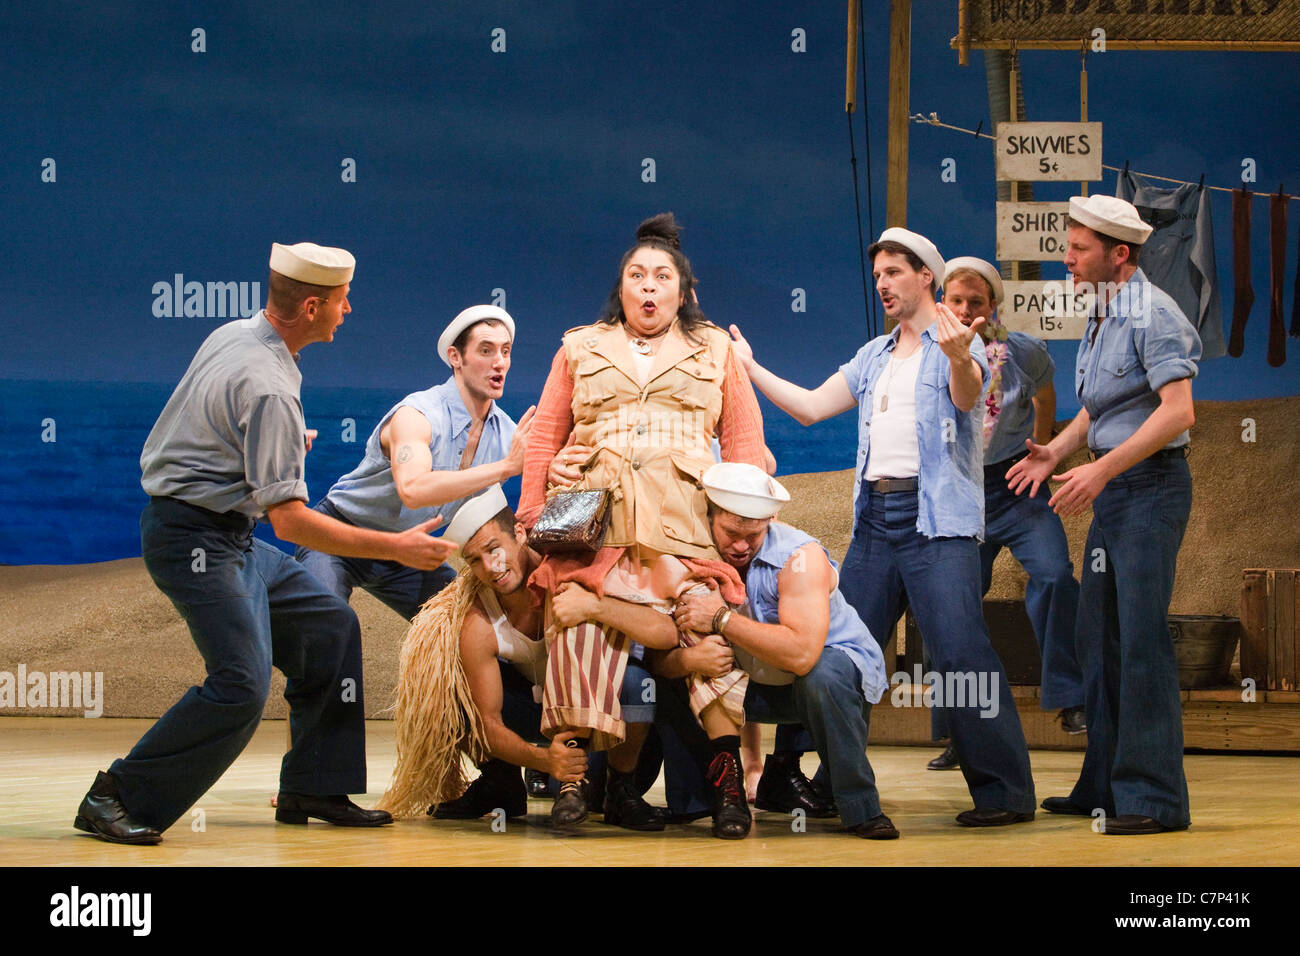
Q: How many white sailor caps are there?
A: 7